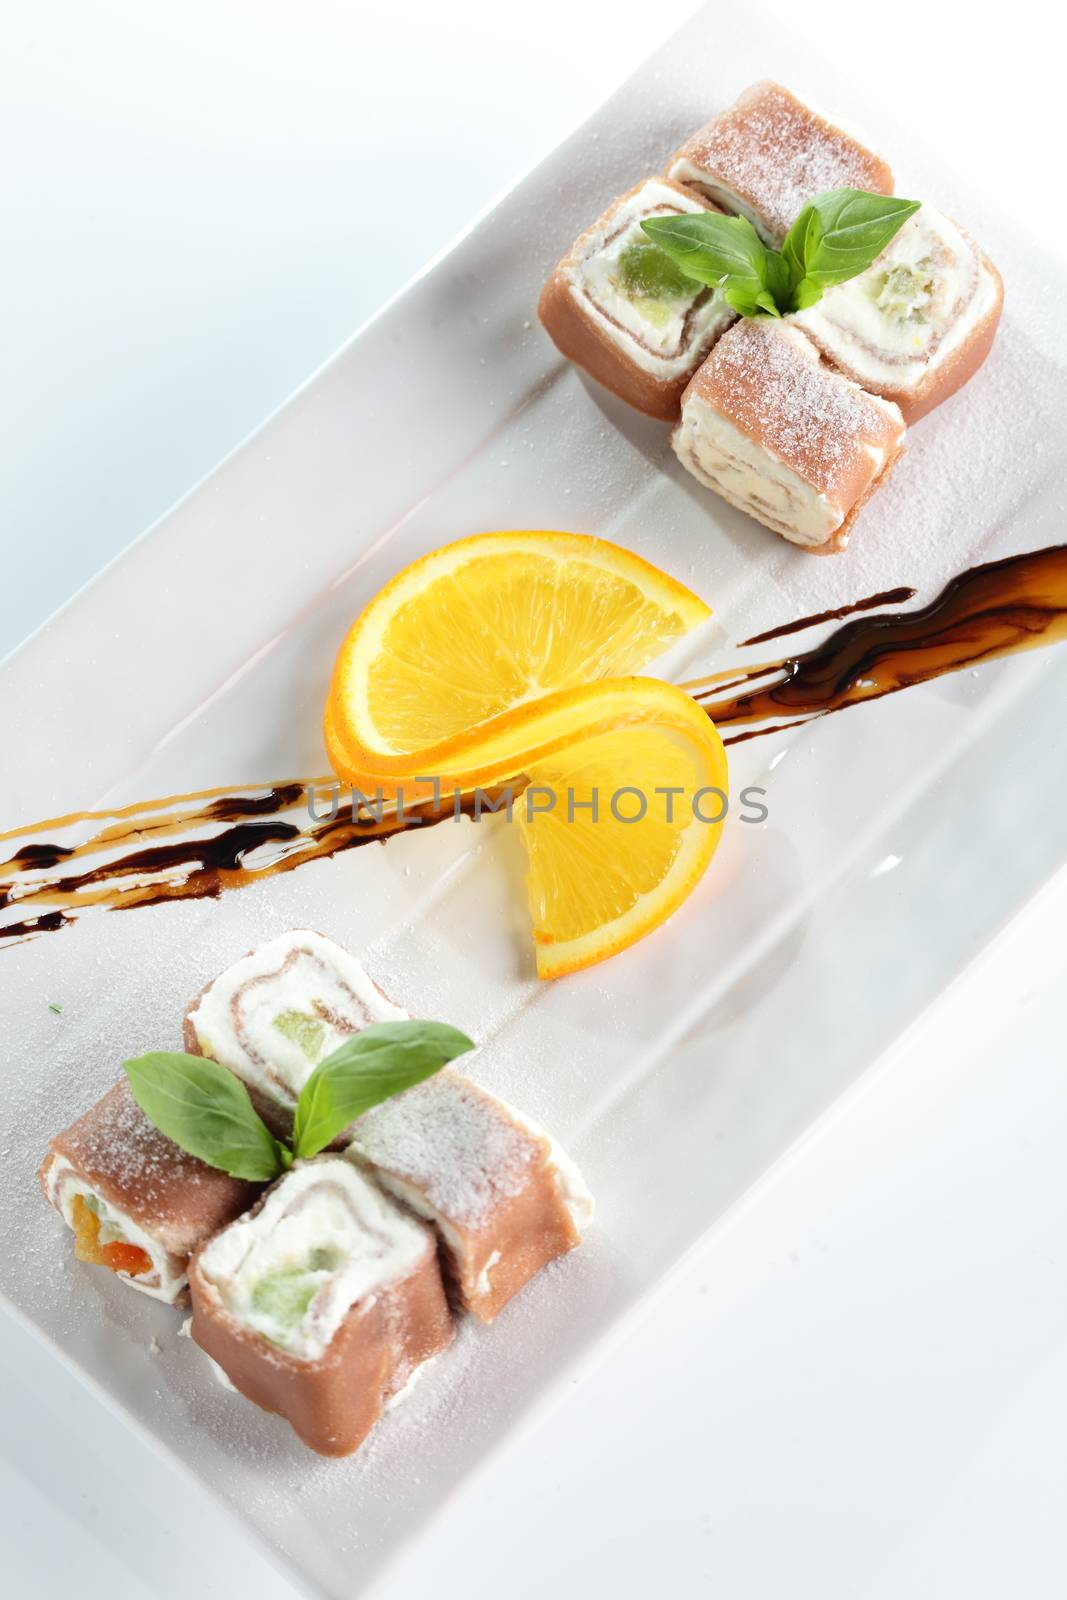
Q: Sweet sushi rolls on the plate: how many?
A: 8